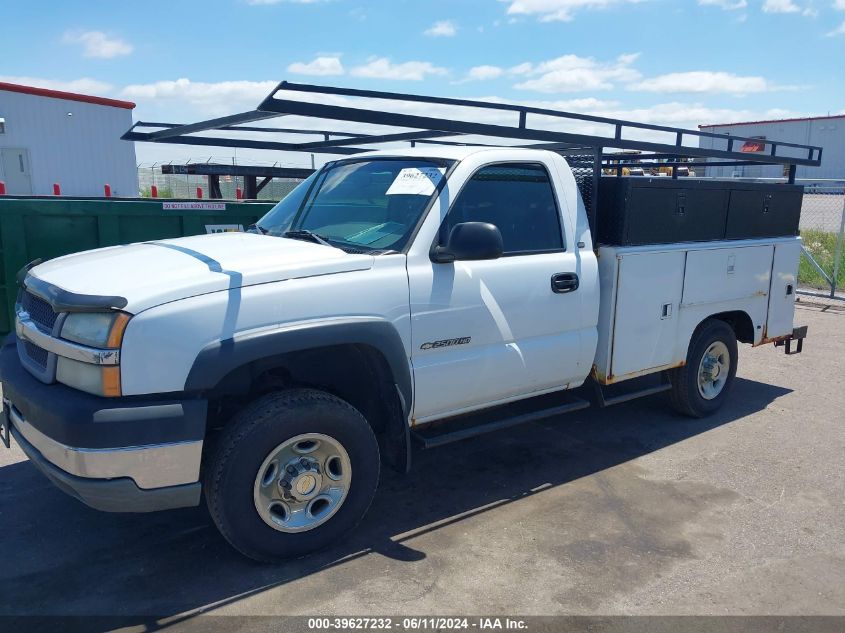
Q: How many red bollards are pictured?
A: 6